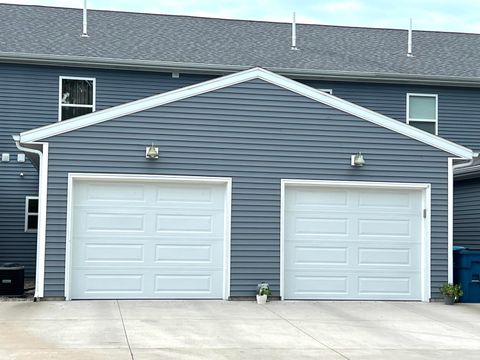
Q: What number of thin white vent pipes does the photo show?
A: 3